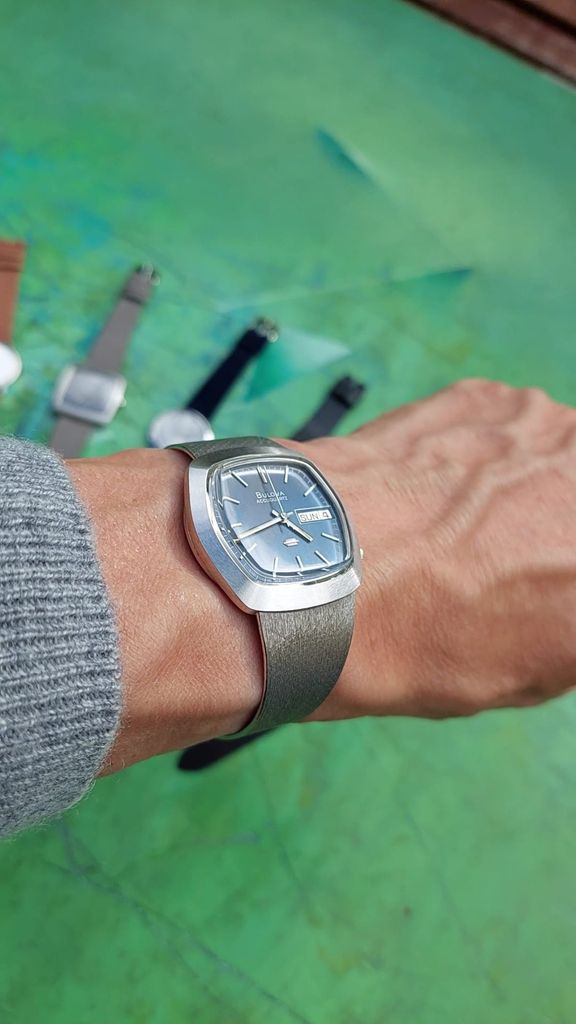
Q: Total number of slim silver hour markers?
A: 11